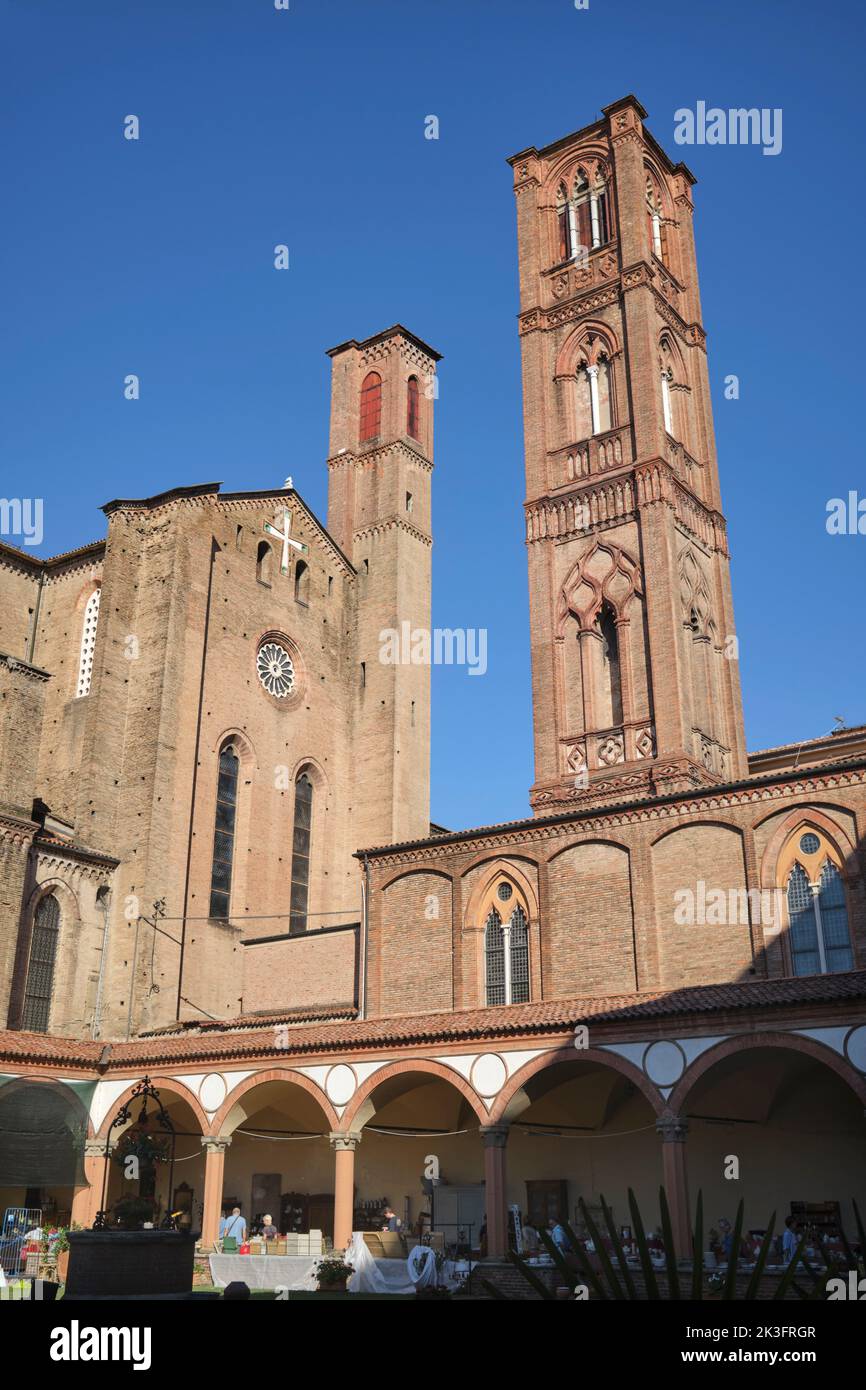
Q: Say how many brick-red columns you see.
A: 5